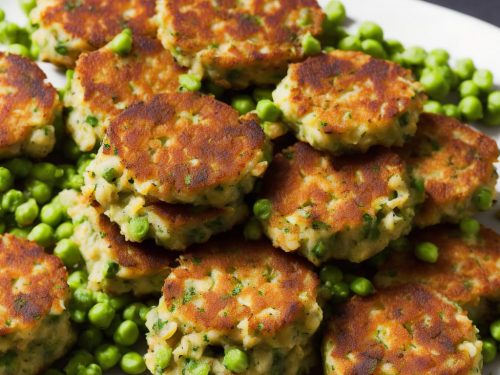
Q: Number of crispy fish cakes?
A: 14